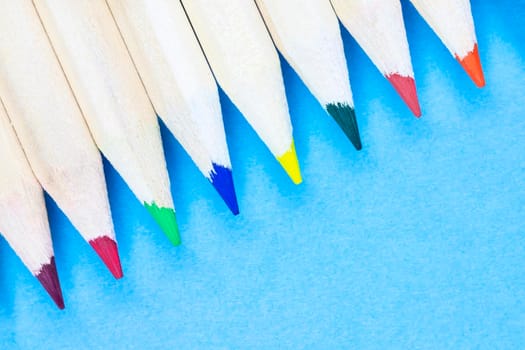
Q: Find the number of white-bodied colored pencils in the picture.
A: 8